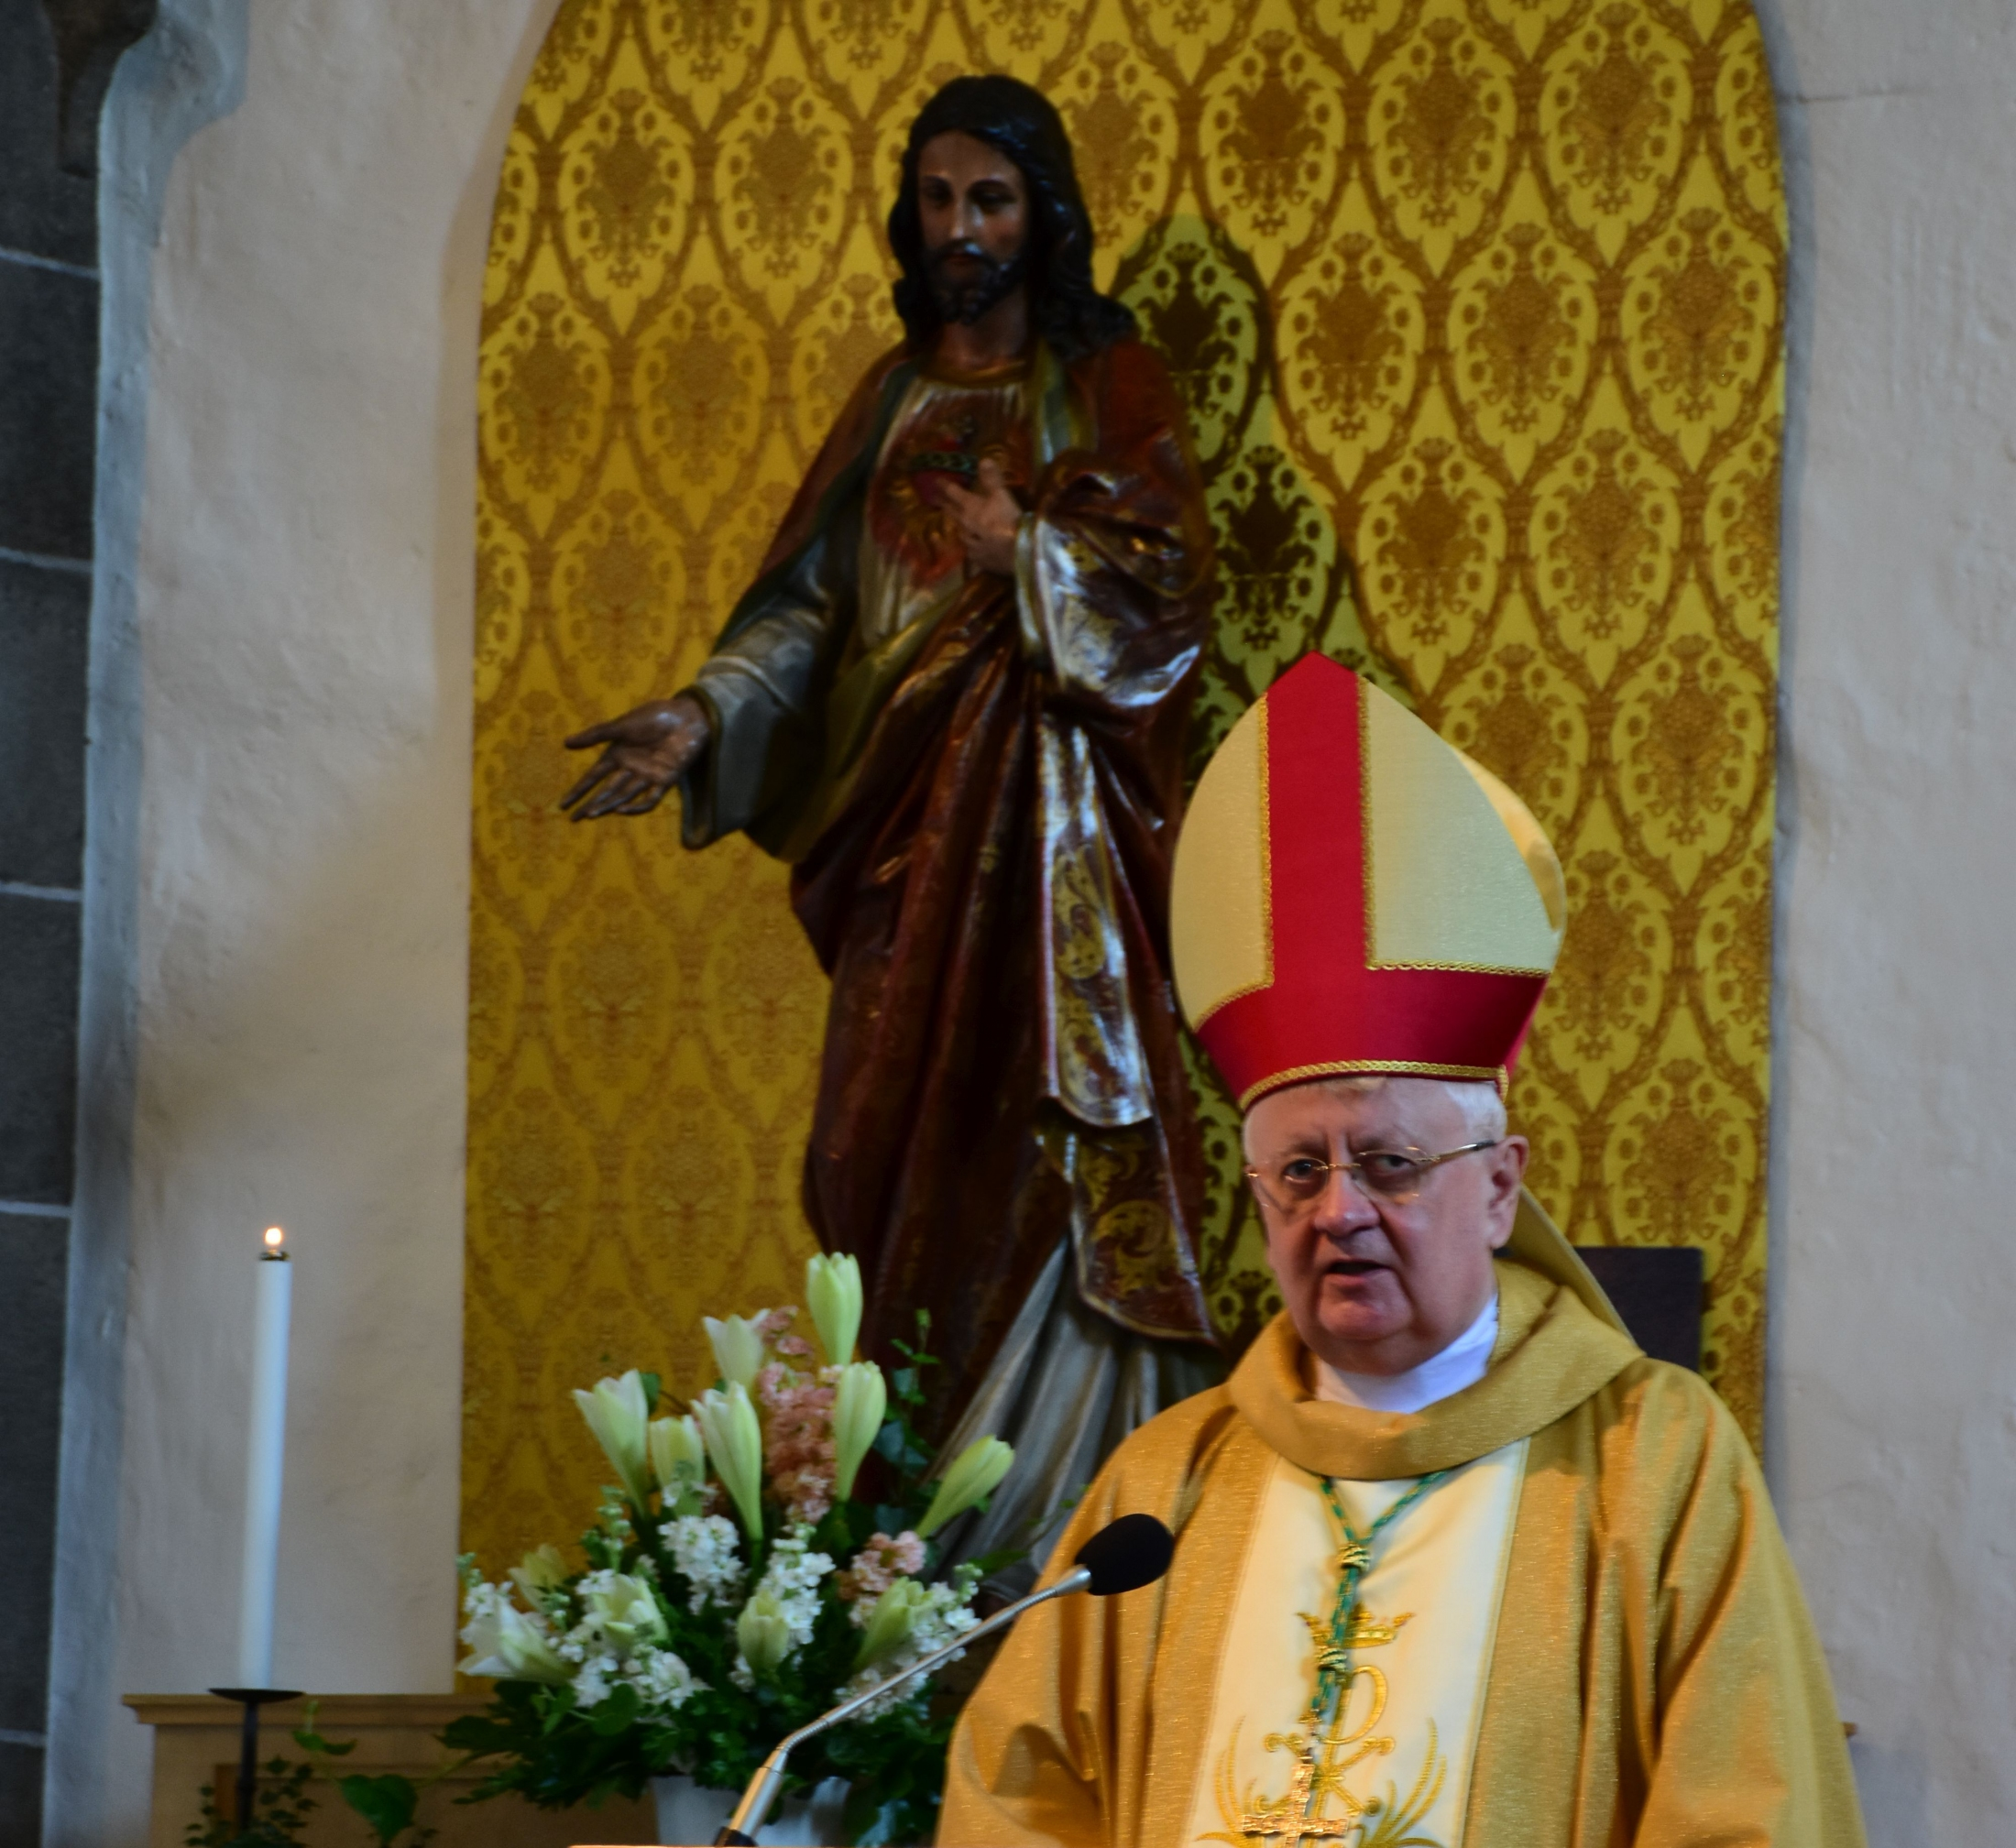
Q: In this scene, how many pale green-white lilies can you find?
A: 12